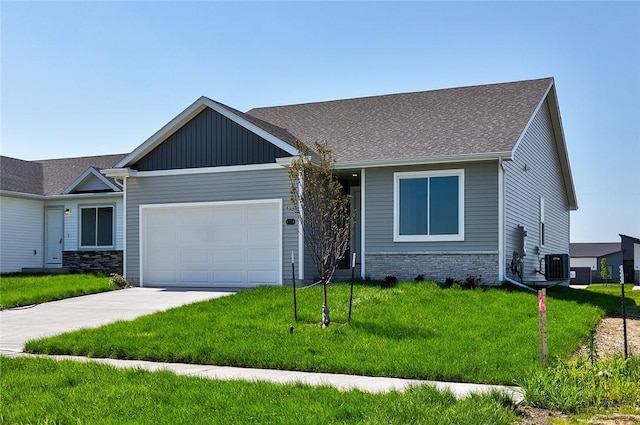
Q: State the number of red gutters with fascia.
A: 0